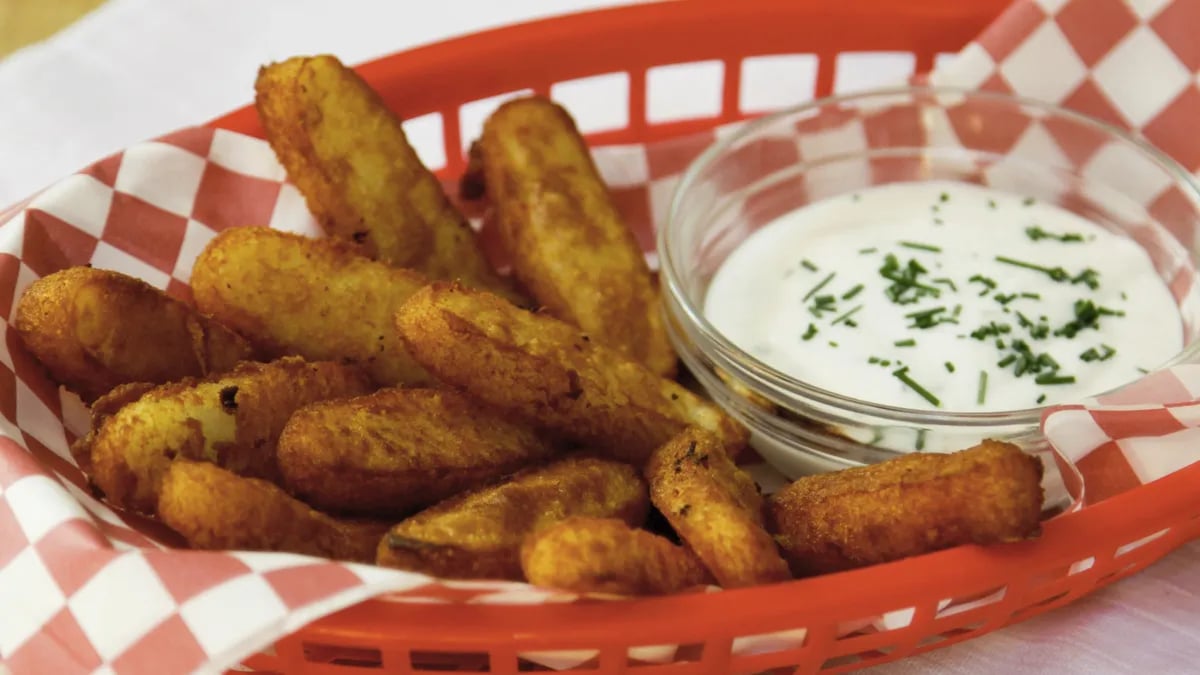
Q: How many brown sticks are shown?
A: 12